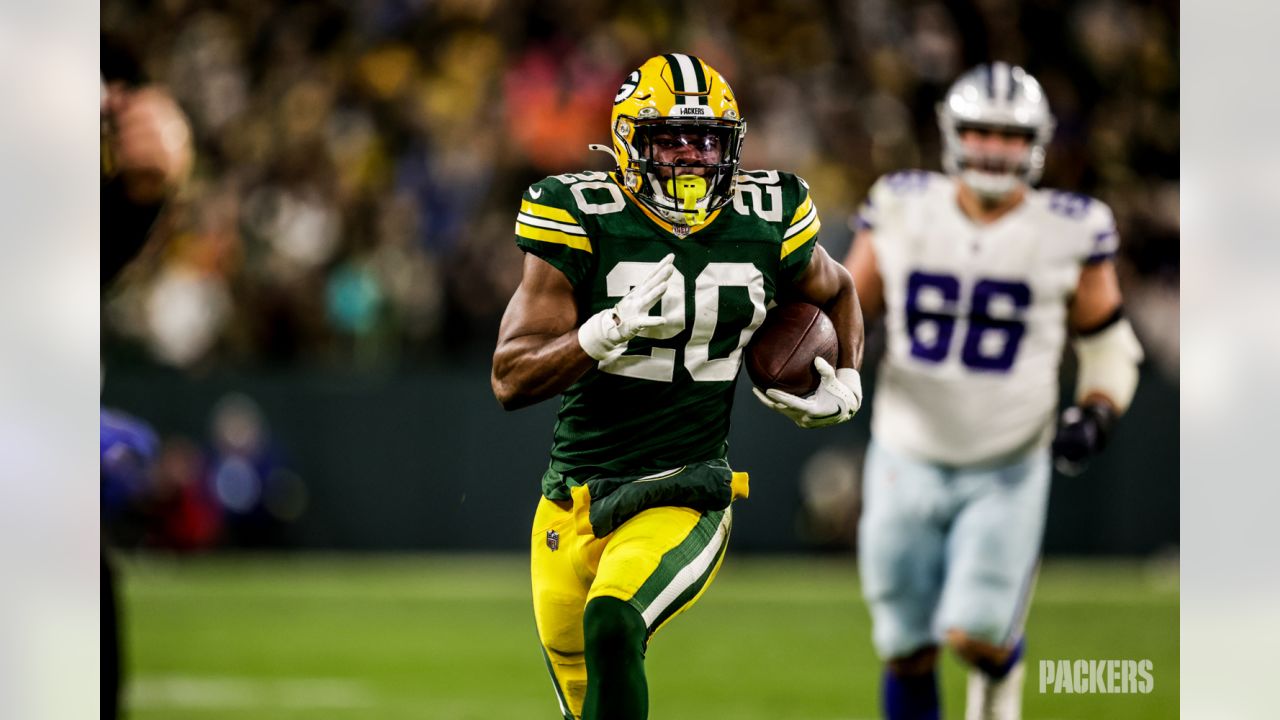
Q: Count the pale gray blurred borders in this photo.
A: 2